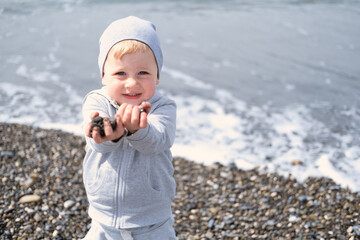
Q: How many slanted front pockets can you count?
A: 2